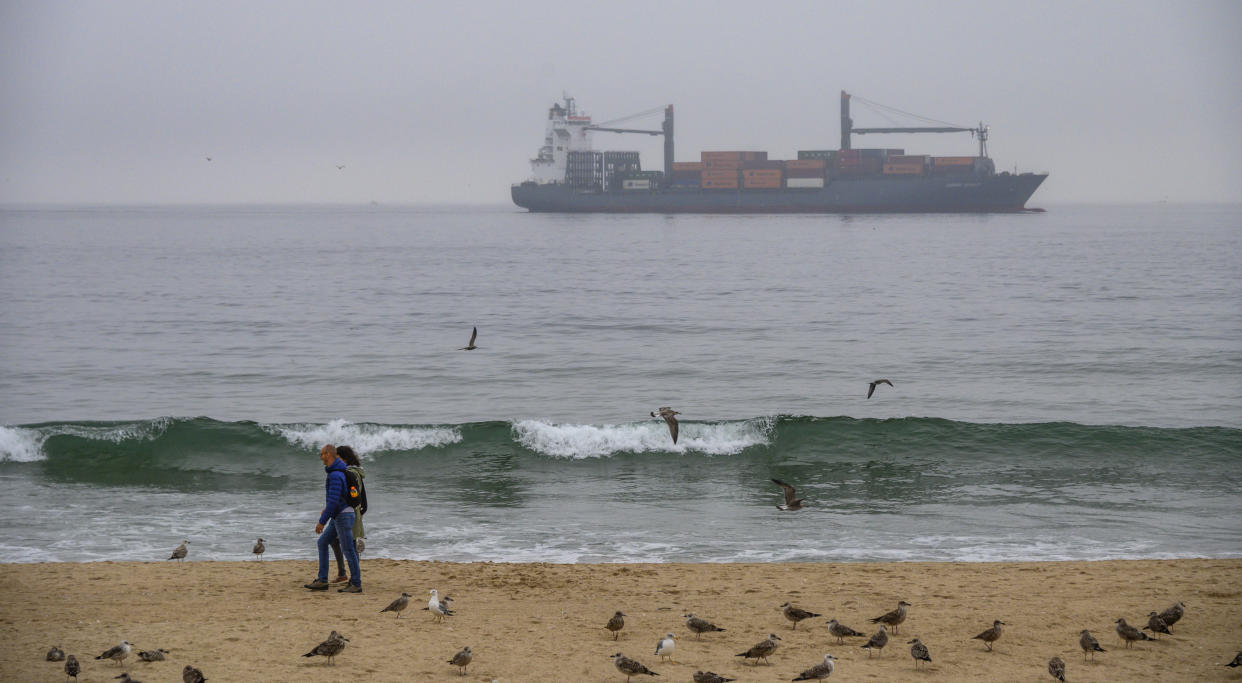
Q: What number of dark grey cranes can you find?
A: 2